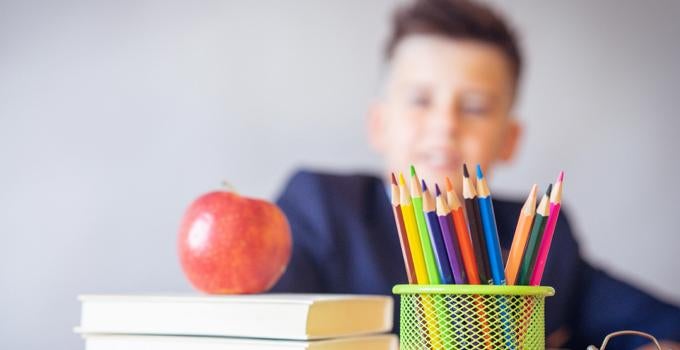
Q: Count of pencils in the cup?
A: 11